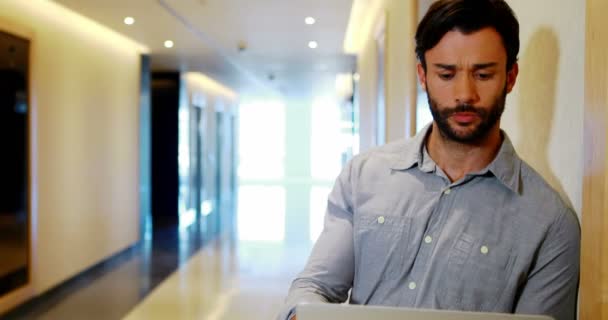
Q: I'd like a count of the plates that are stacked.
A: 0